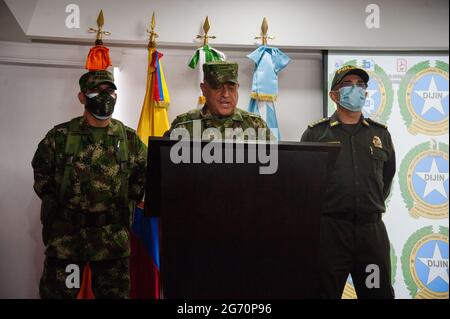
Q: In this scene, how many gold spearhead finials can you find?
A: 4